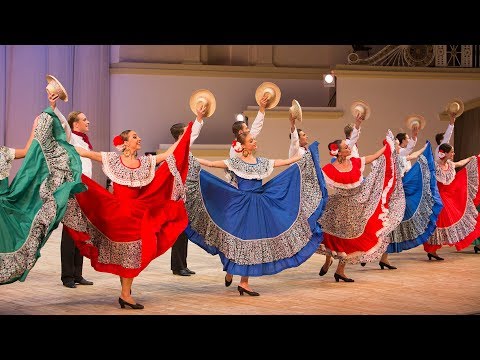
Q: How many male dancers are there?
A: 7